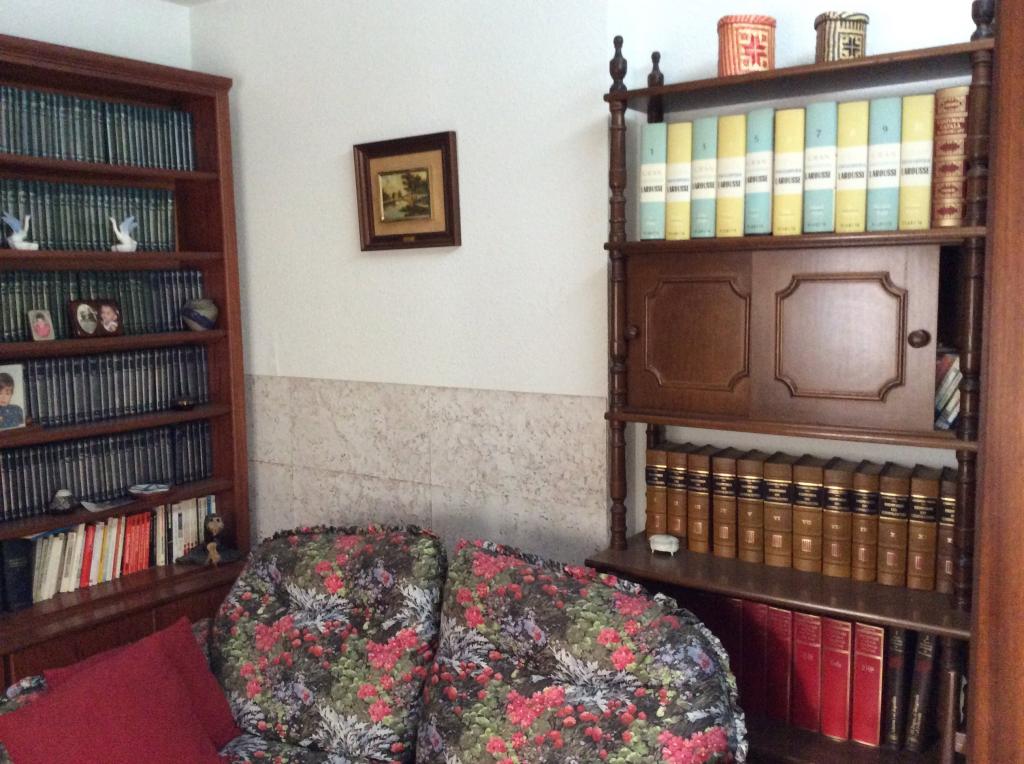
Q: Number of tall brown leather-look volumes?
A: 12